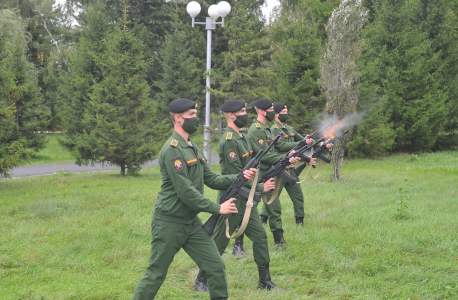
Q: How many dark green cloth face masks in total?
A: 4